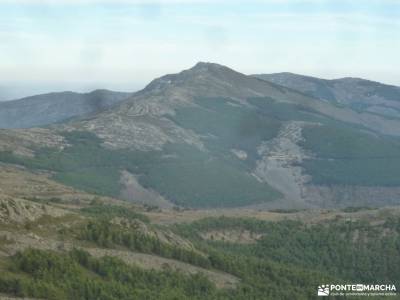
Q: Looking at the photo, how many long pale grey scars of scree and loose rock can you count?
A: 2